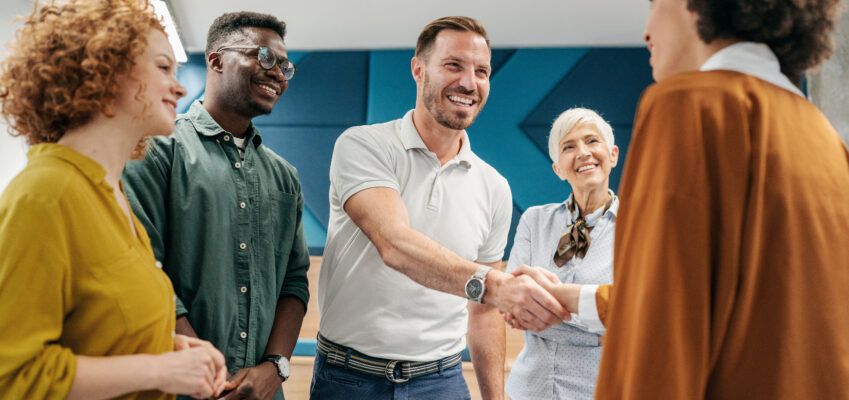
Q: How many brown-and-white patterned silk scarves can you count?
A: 1